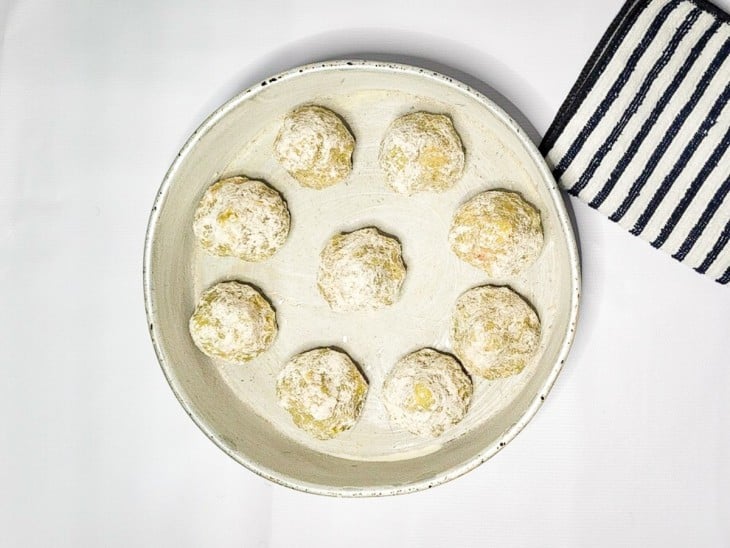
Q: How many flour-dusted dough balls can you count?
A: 9